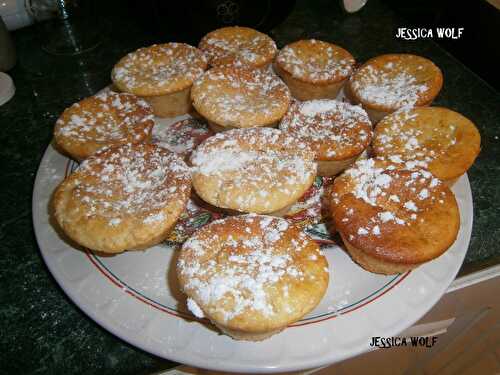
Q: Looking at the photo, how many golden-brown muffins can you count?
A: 12